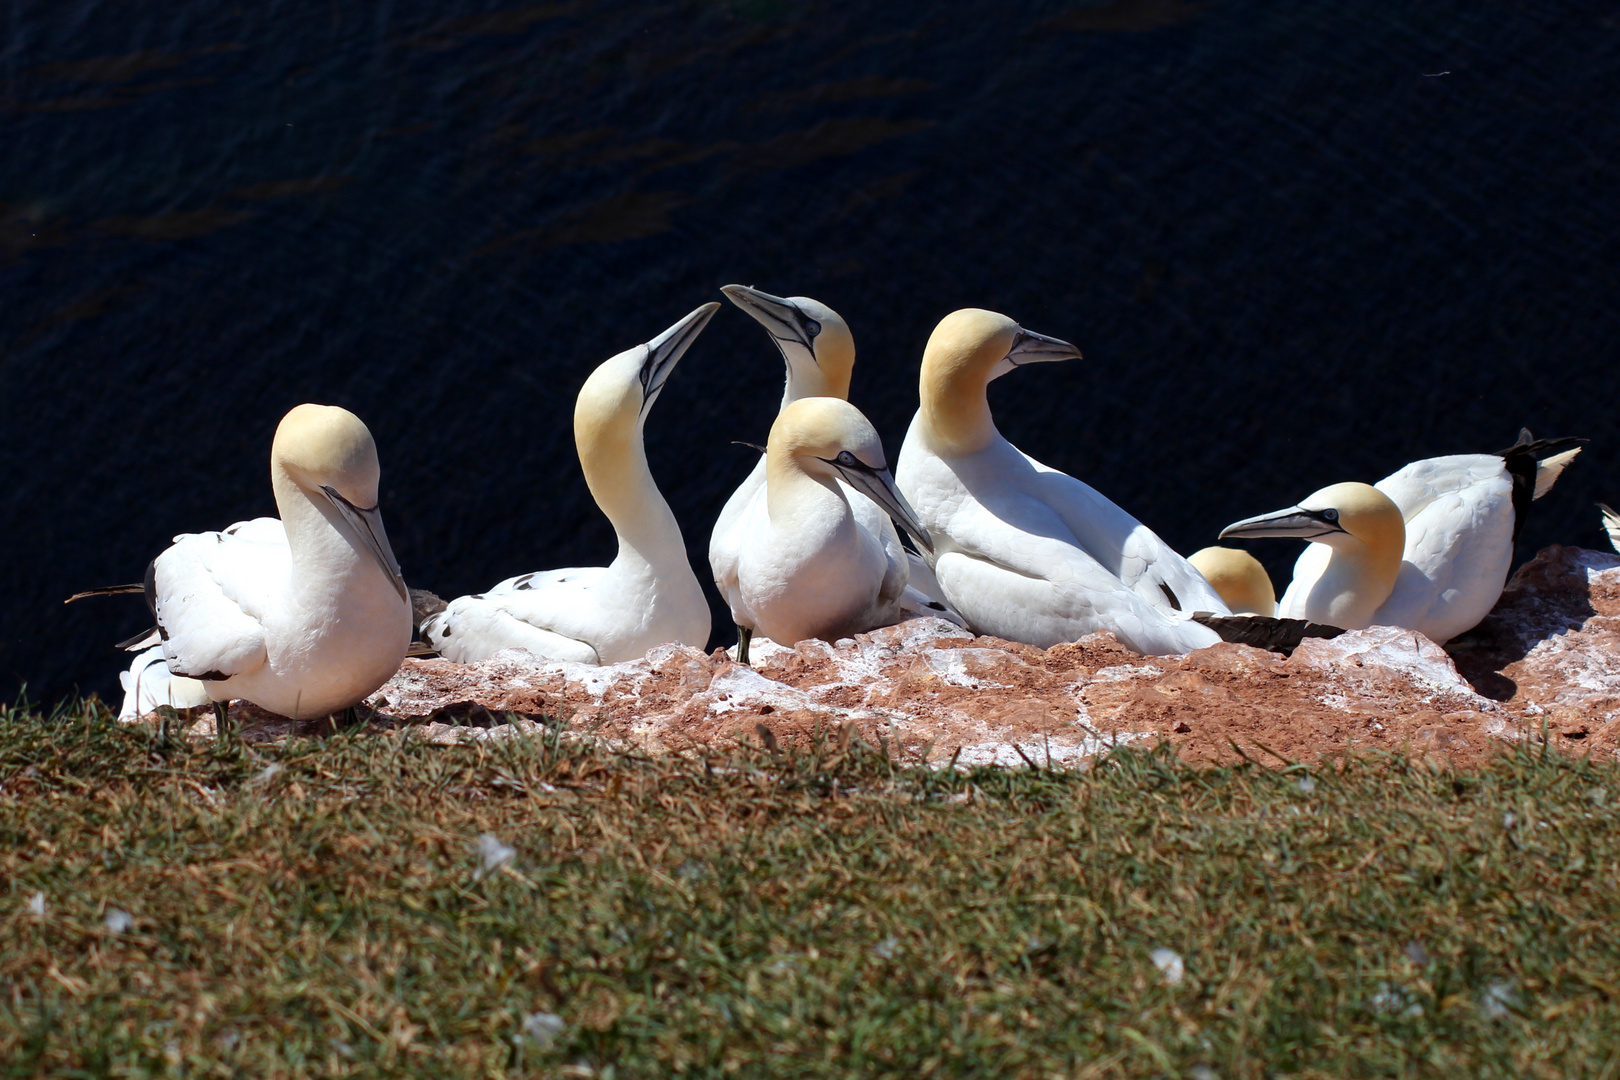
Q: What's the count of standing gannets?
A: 2